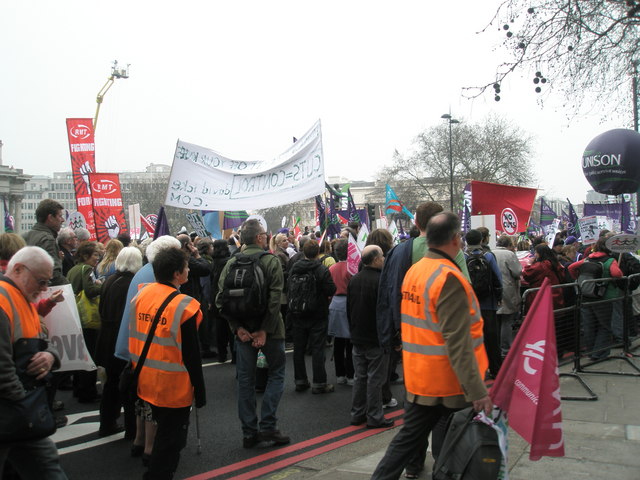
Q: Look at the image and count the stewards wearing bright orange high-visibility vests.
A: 3